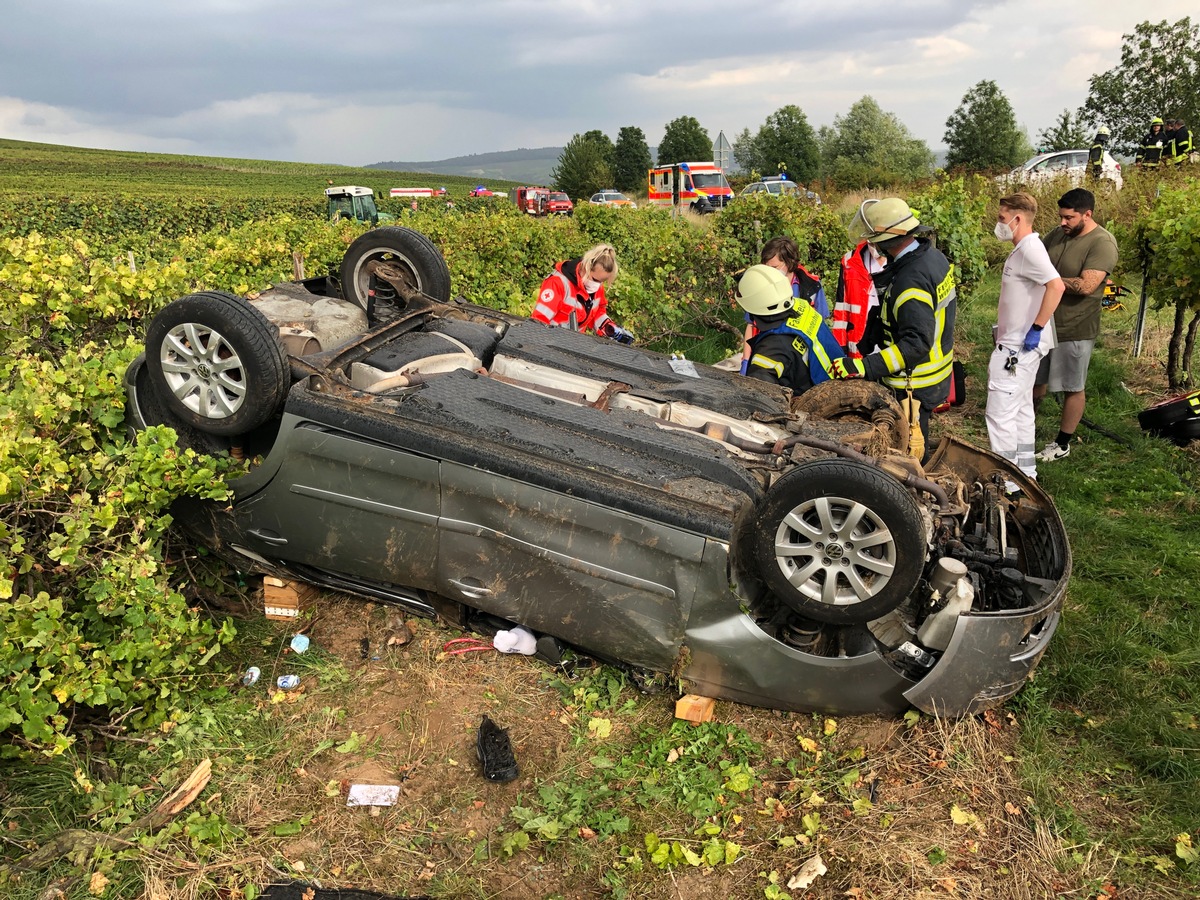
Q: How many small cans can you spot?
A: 2